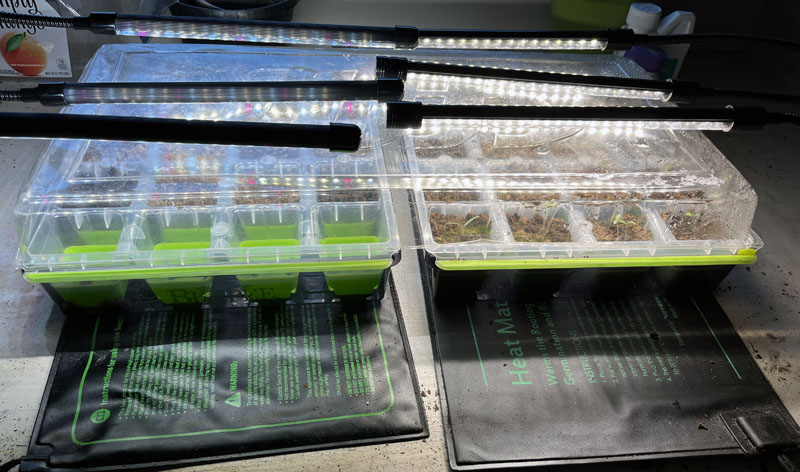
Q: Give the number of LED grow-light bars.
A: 6